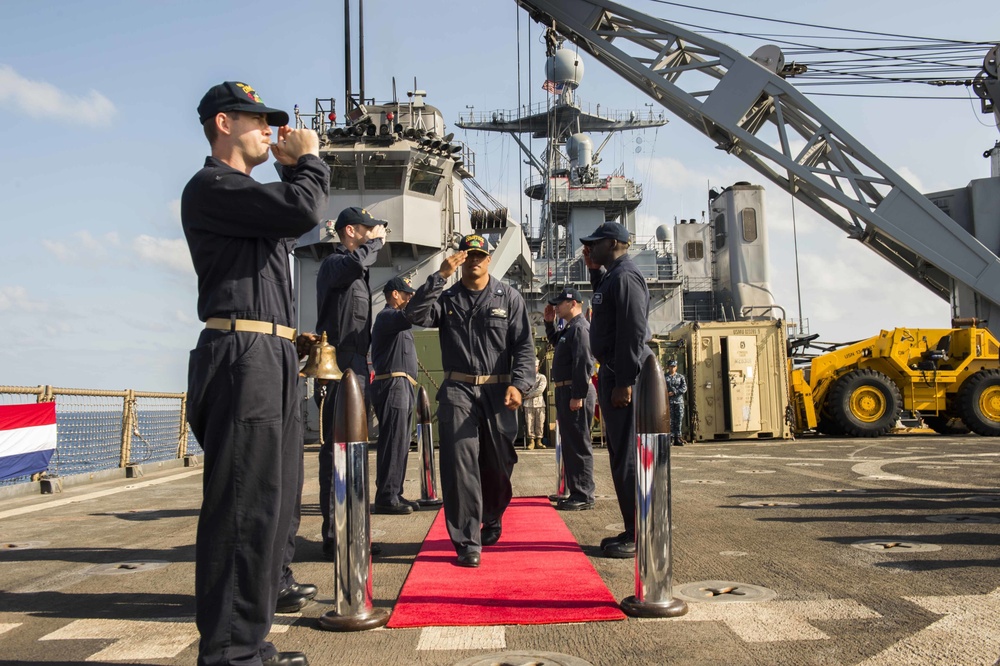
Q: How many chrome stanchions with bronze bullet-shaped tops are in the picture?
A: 4